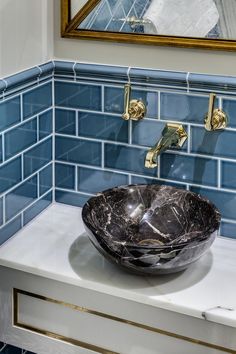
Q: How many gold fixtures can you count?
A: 3